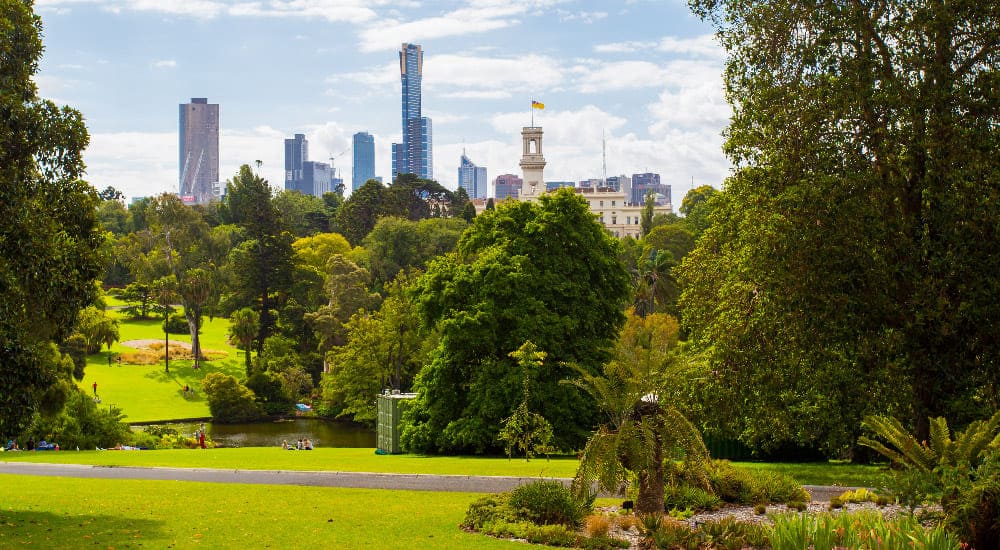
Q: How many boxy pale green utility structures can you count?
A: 1